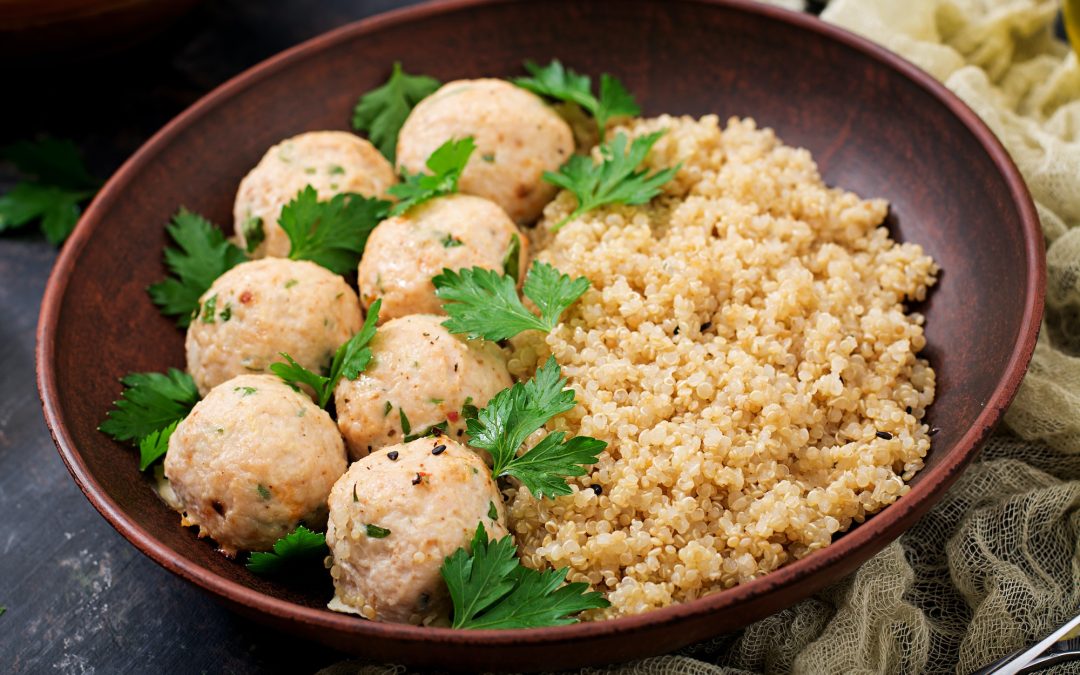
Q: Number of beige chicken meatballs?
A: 7